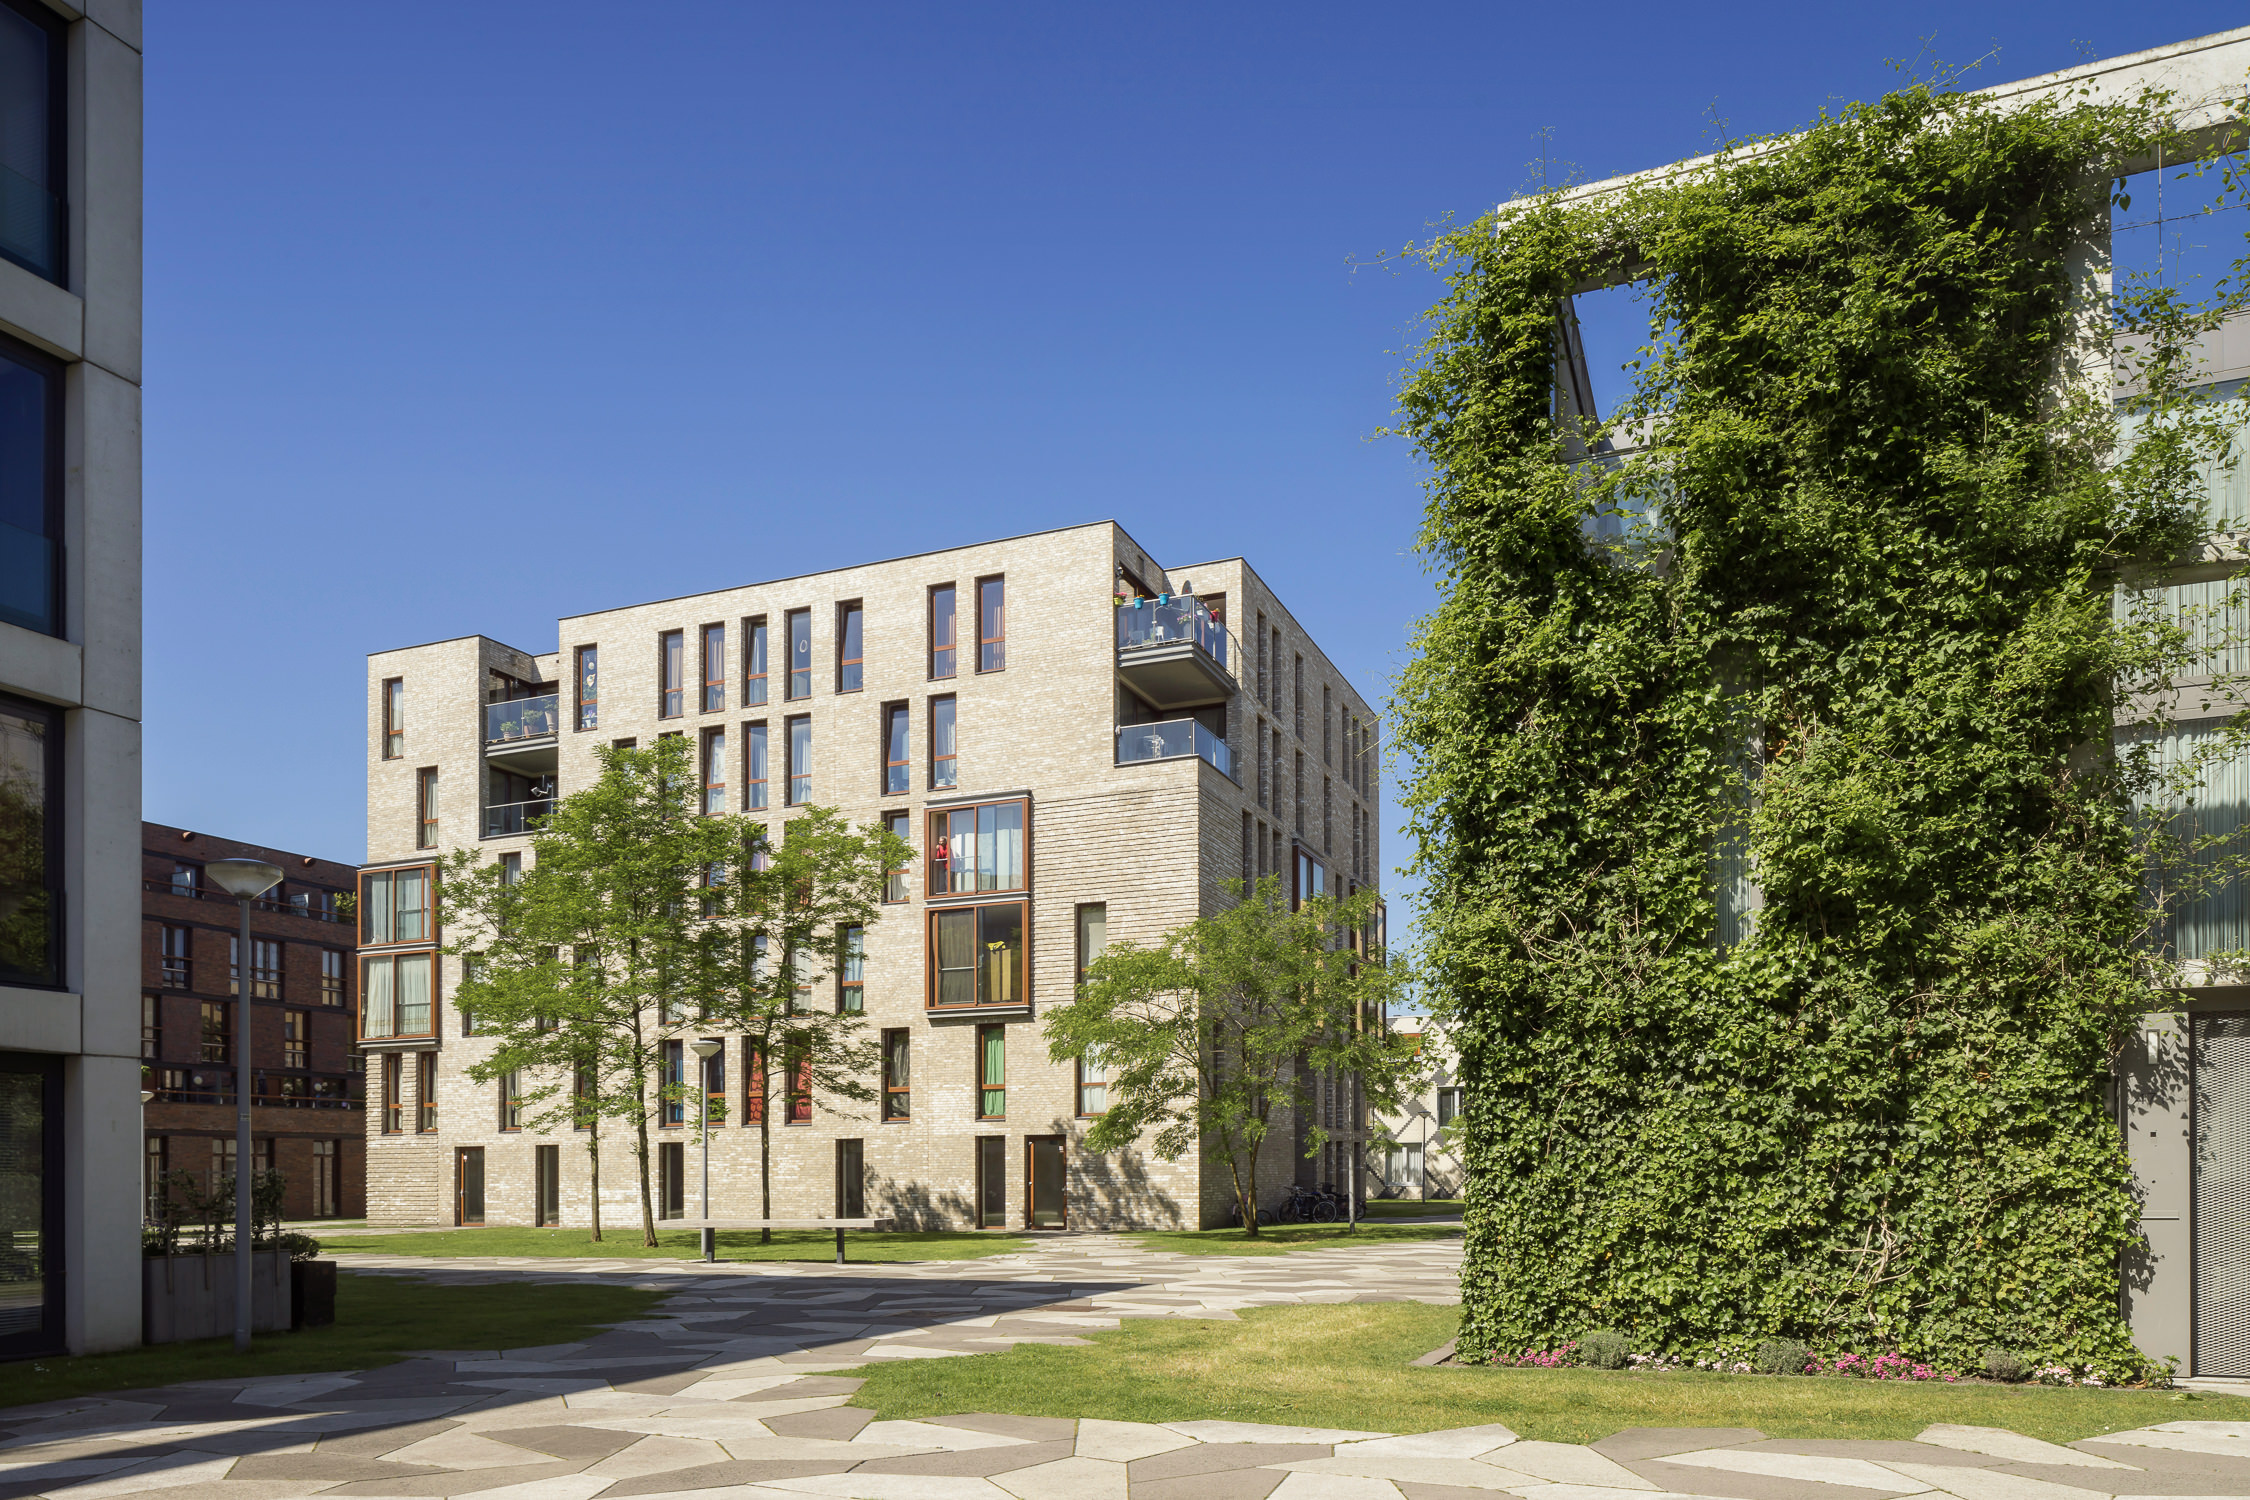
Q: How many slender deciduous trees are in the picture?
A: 4